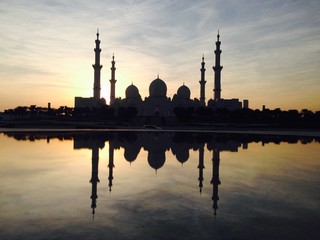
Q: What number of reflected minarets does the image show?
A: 4